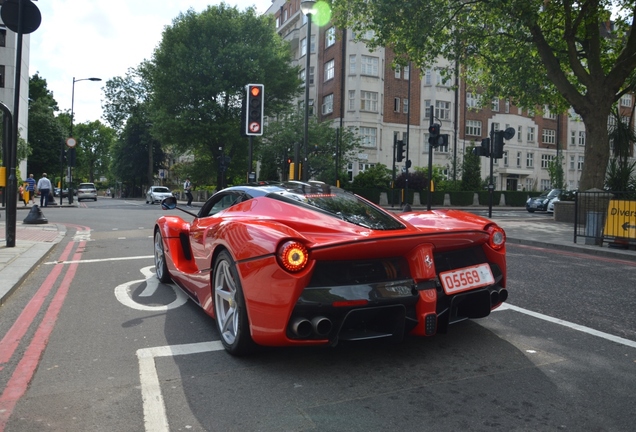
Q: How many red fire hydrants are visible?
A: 0